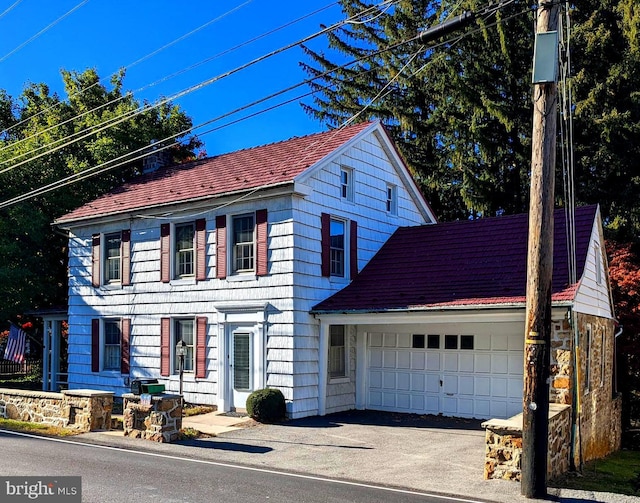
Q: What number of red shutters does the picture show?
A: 12